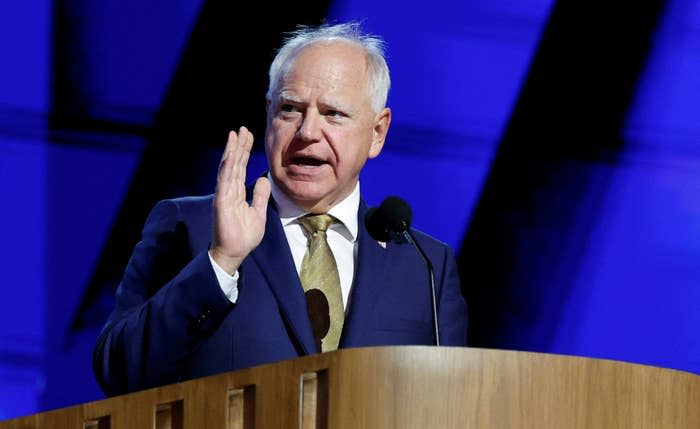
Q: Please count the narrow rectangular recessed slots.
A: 4